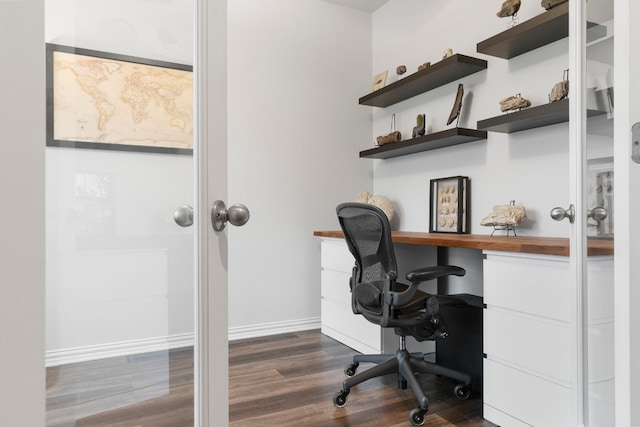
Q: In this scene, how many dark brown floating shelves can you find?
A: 4